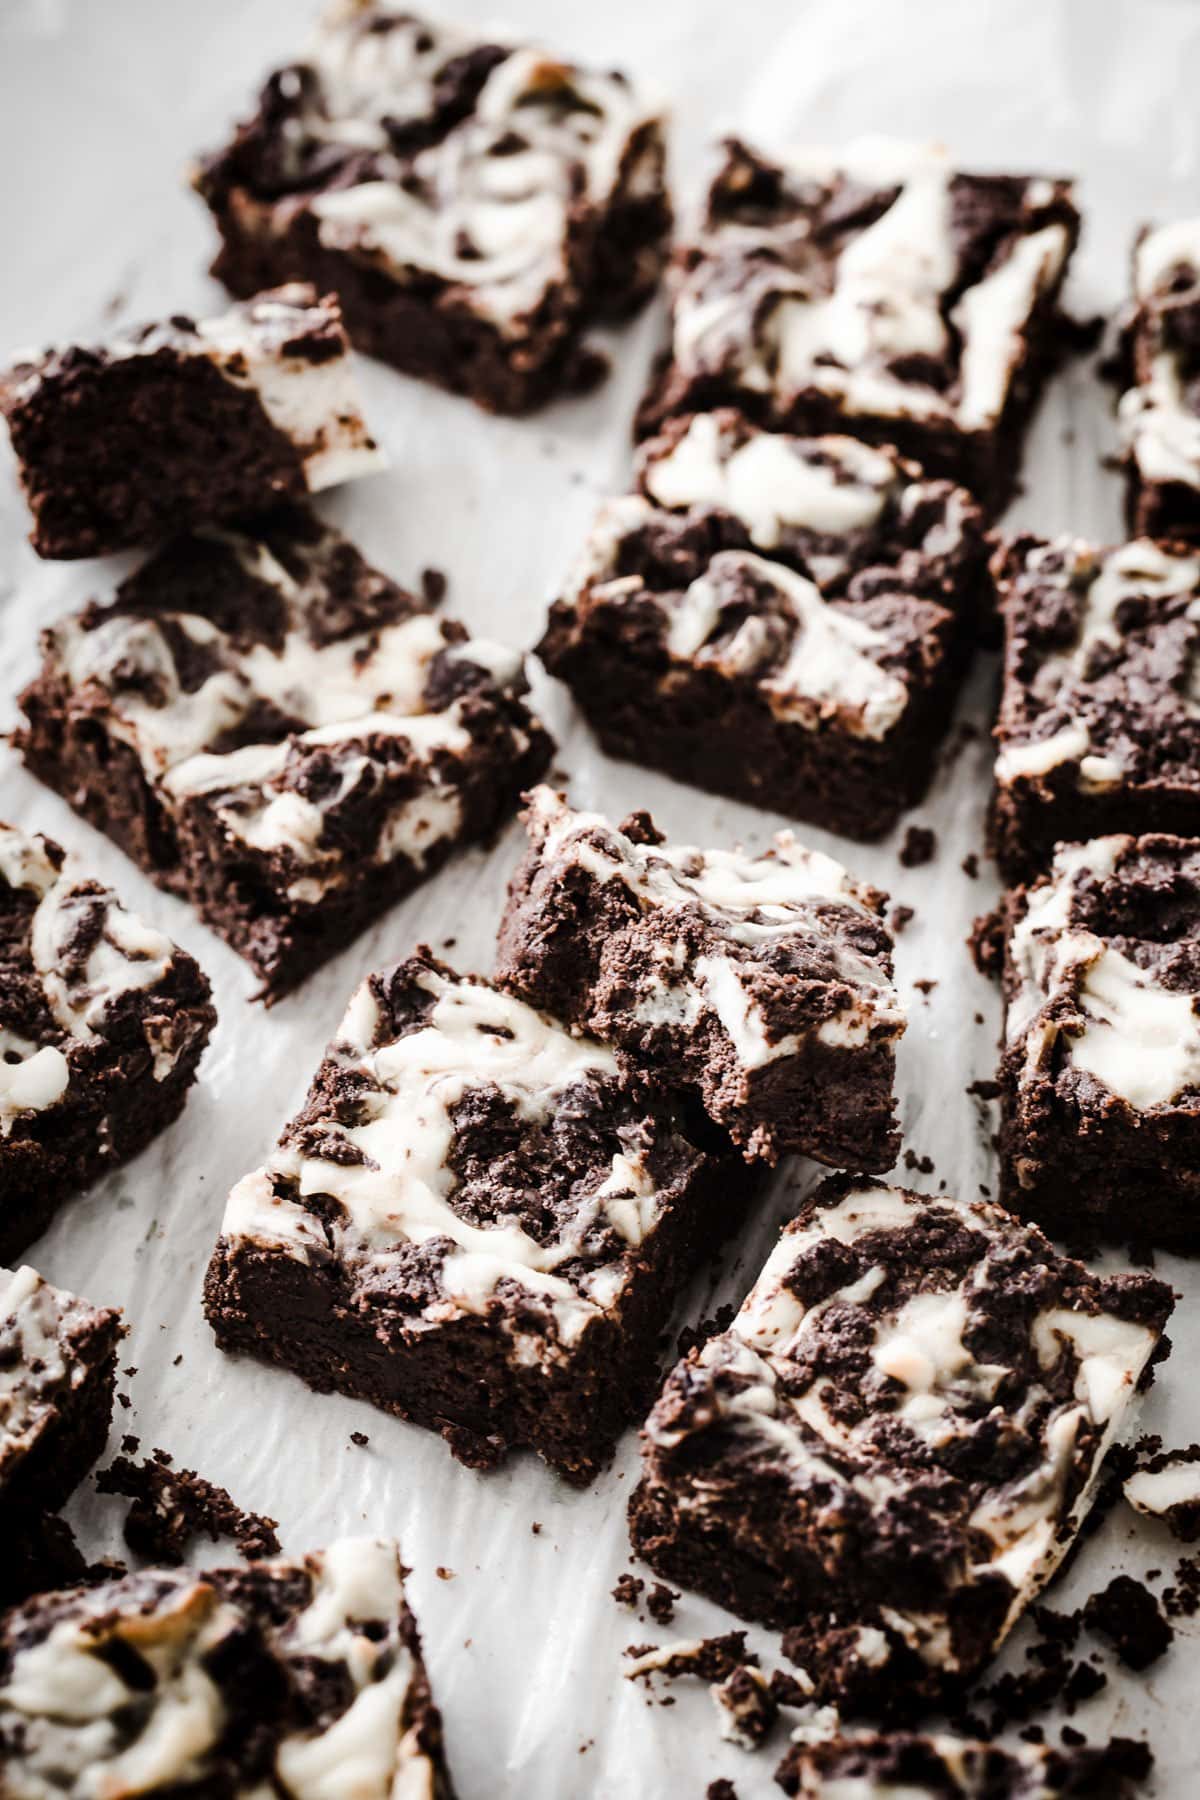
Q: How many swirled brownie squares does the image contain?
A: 15